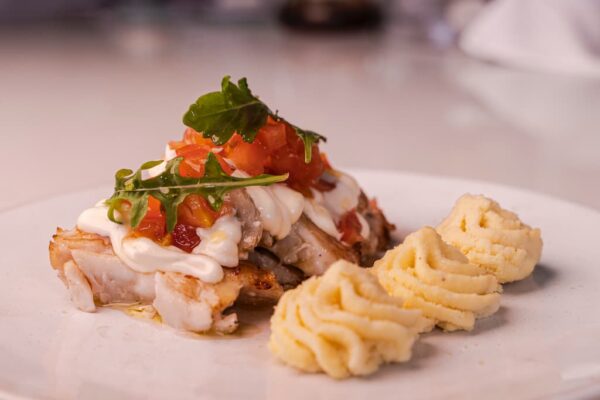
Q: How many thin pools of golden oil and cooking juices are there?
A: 1